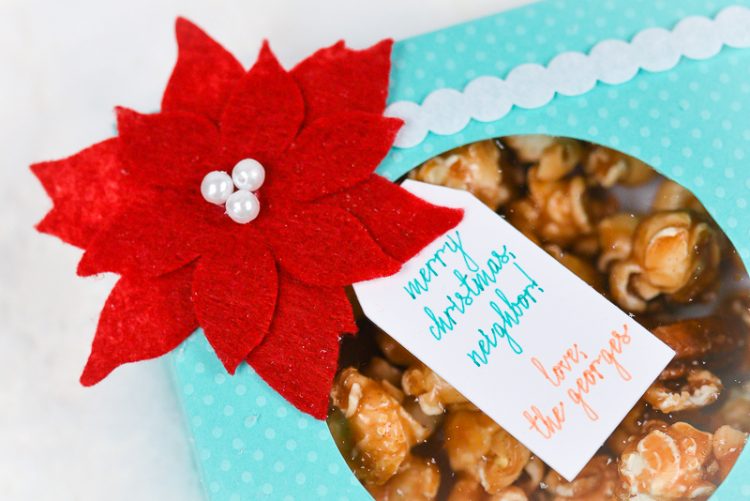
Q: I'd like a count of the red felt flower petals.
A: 12